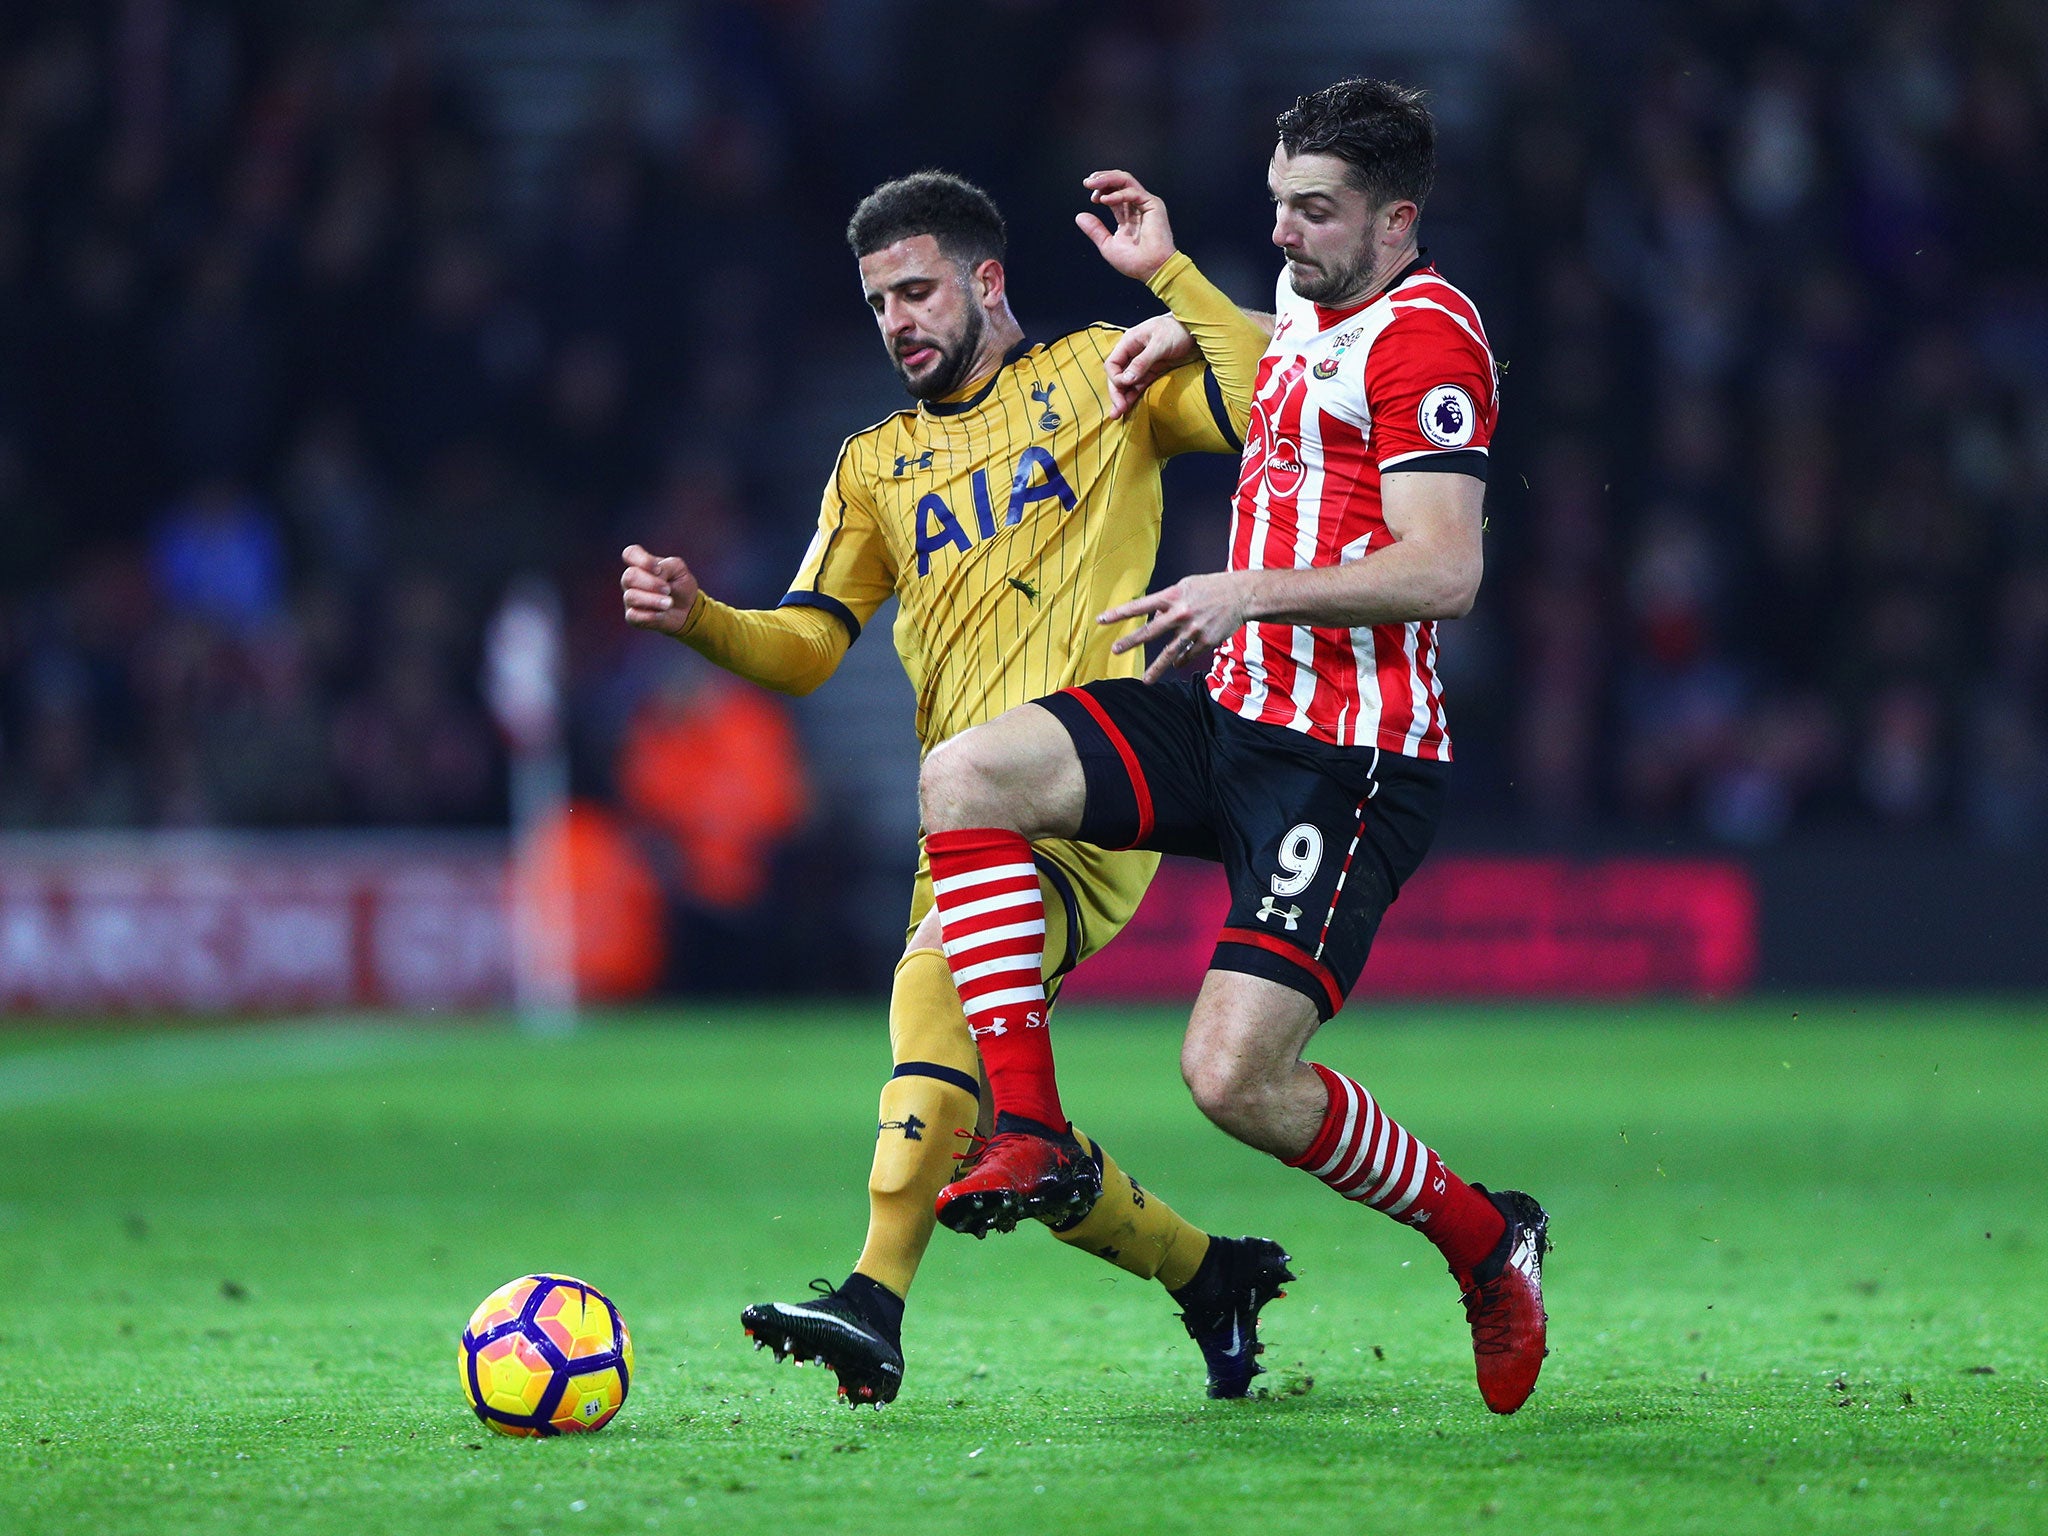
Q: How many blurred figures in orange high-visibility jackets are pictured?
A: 2